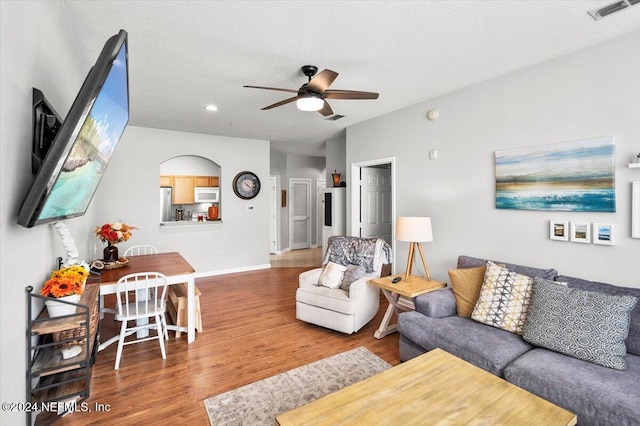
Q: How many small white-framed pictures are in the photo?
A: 3